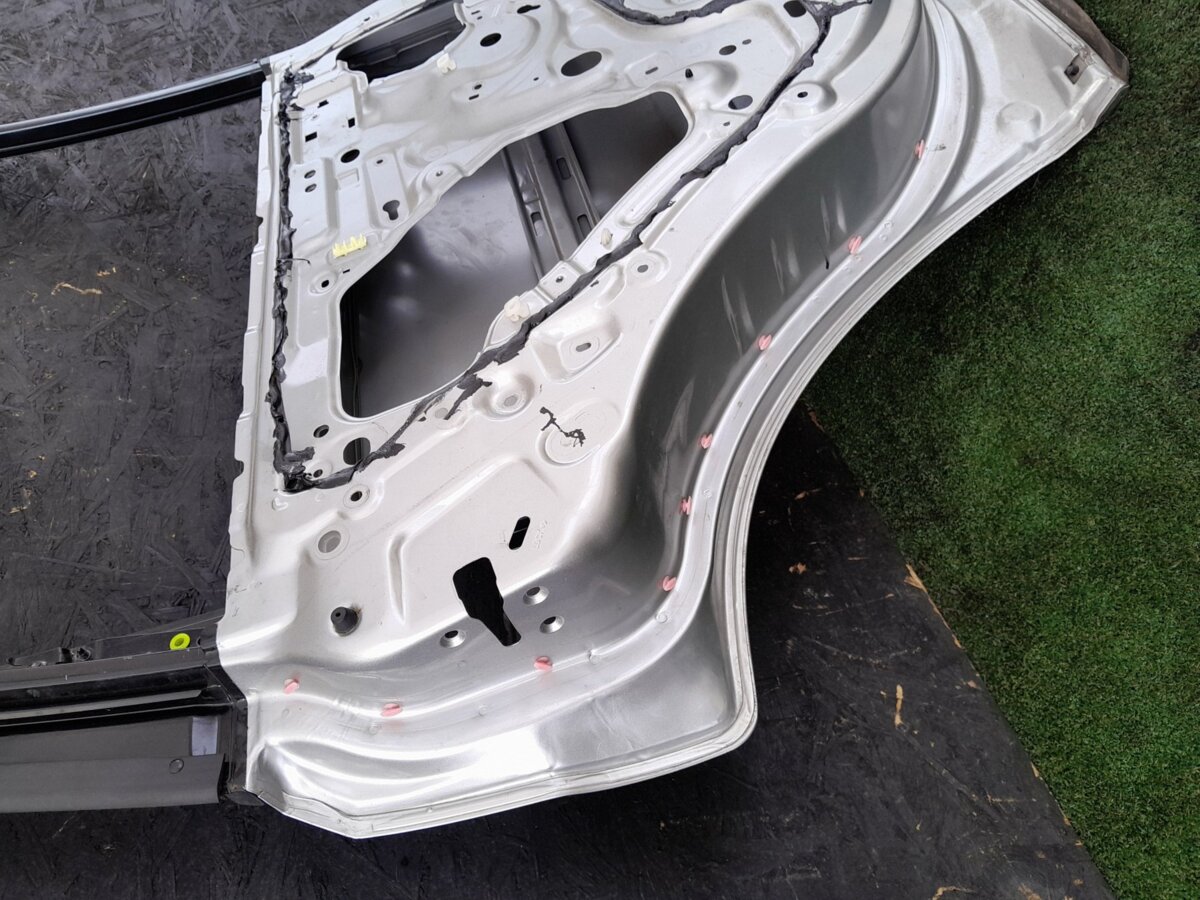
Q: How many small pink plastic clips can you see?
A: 9